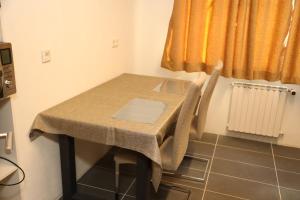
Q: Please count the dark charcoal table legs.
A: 2